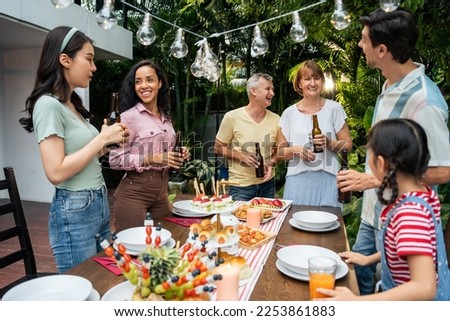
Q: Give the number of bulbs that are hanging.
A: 11